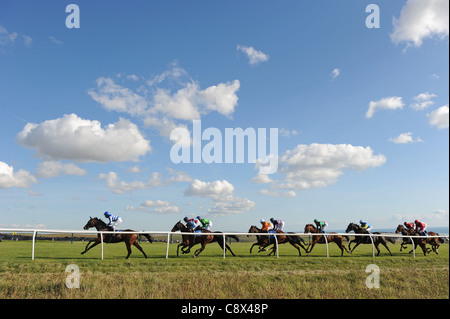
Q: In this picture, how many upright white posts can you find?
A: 8